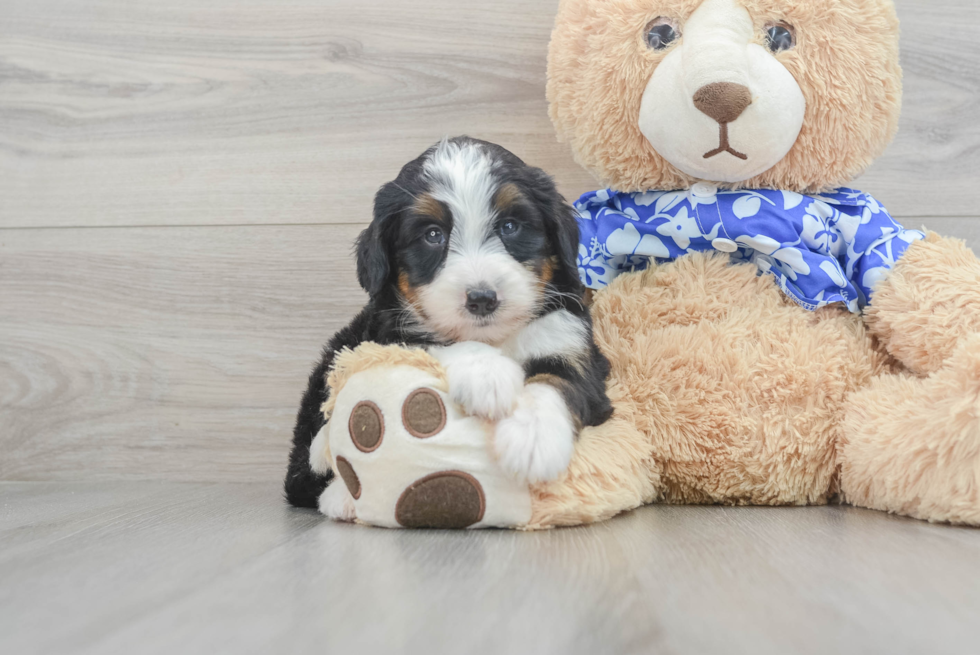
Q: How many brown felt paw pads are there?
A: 4